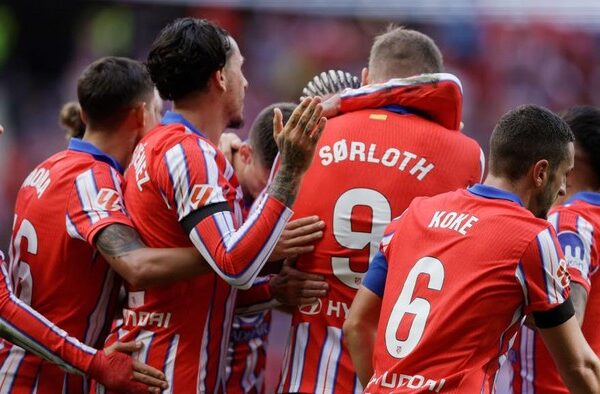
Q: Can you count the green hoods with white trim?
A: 0